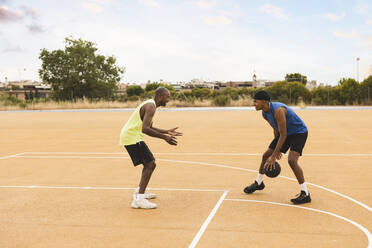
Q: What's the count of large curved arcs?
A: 2